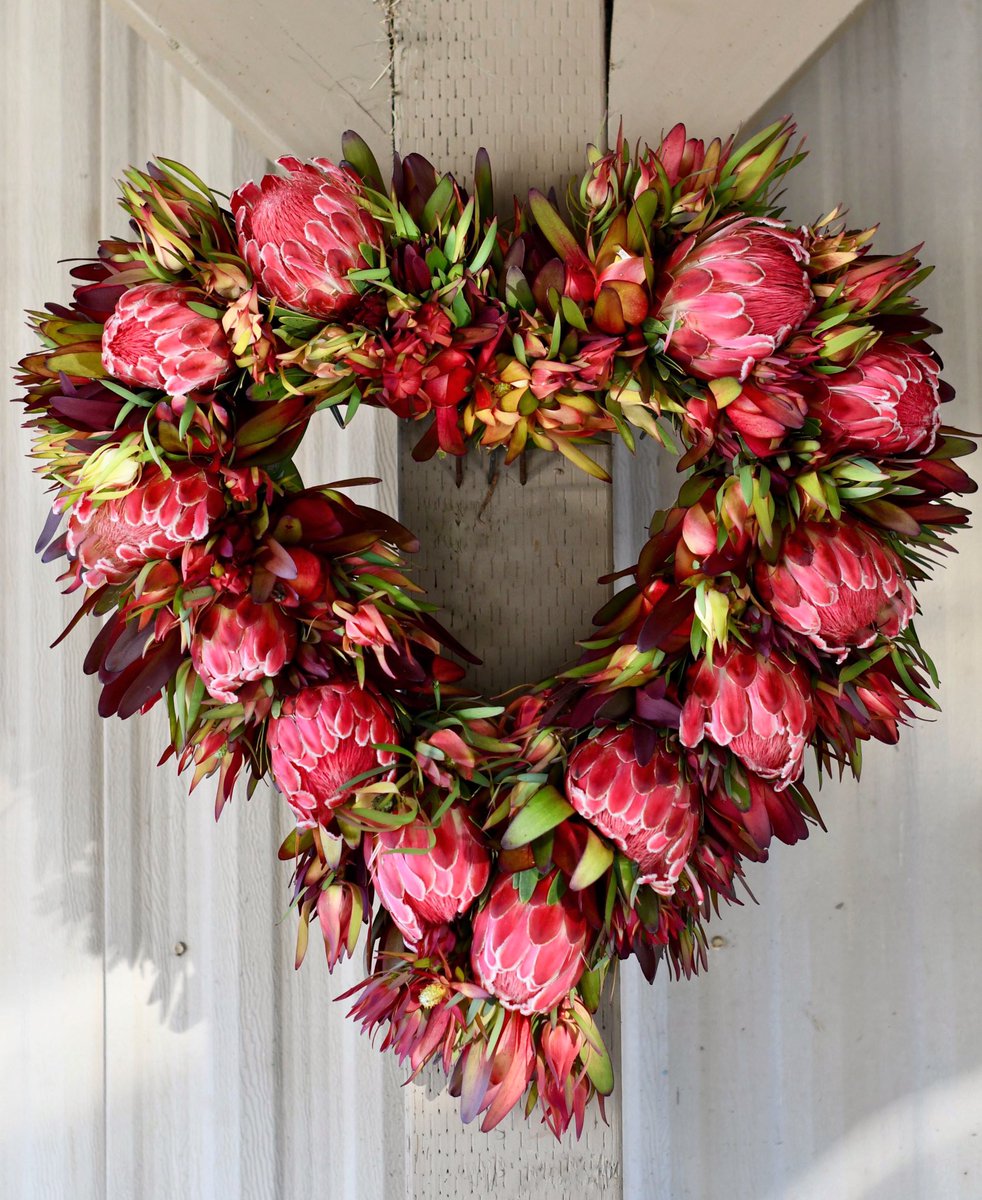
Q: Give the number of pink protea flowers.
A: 12